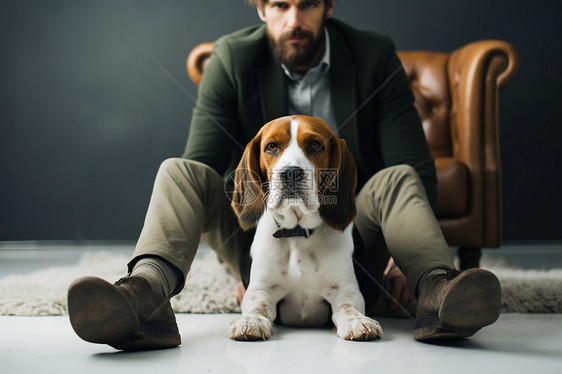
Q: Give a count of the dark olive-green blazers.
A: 1